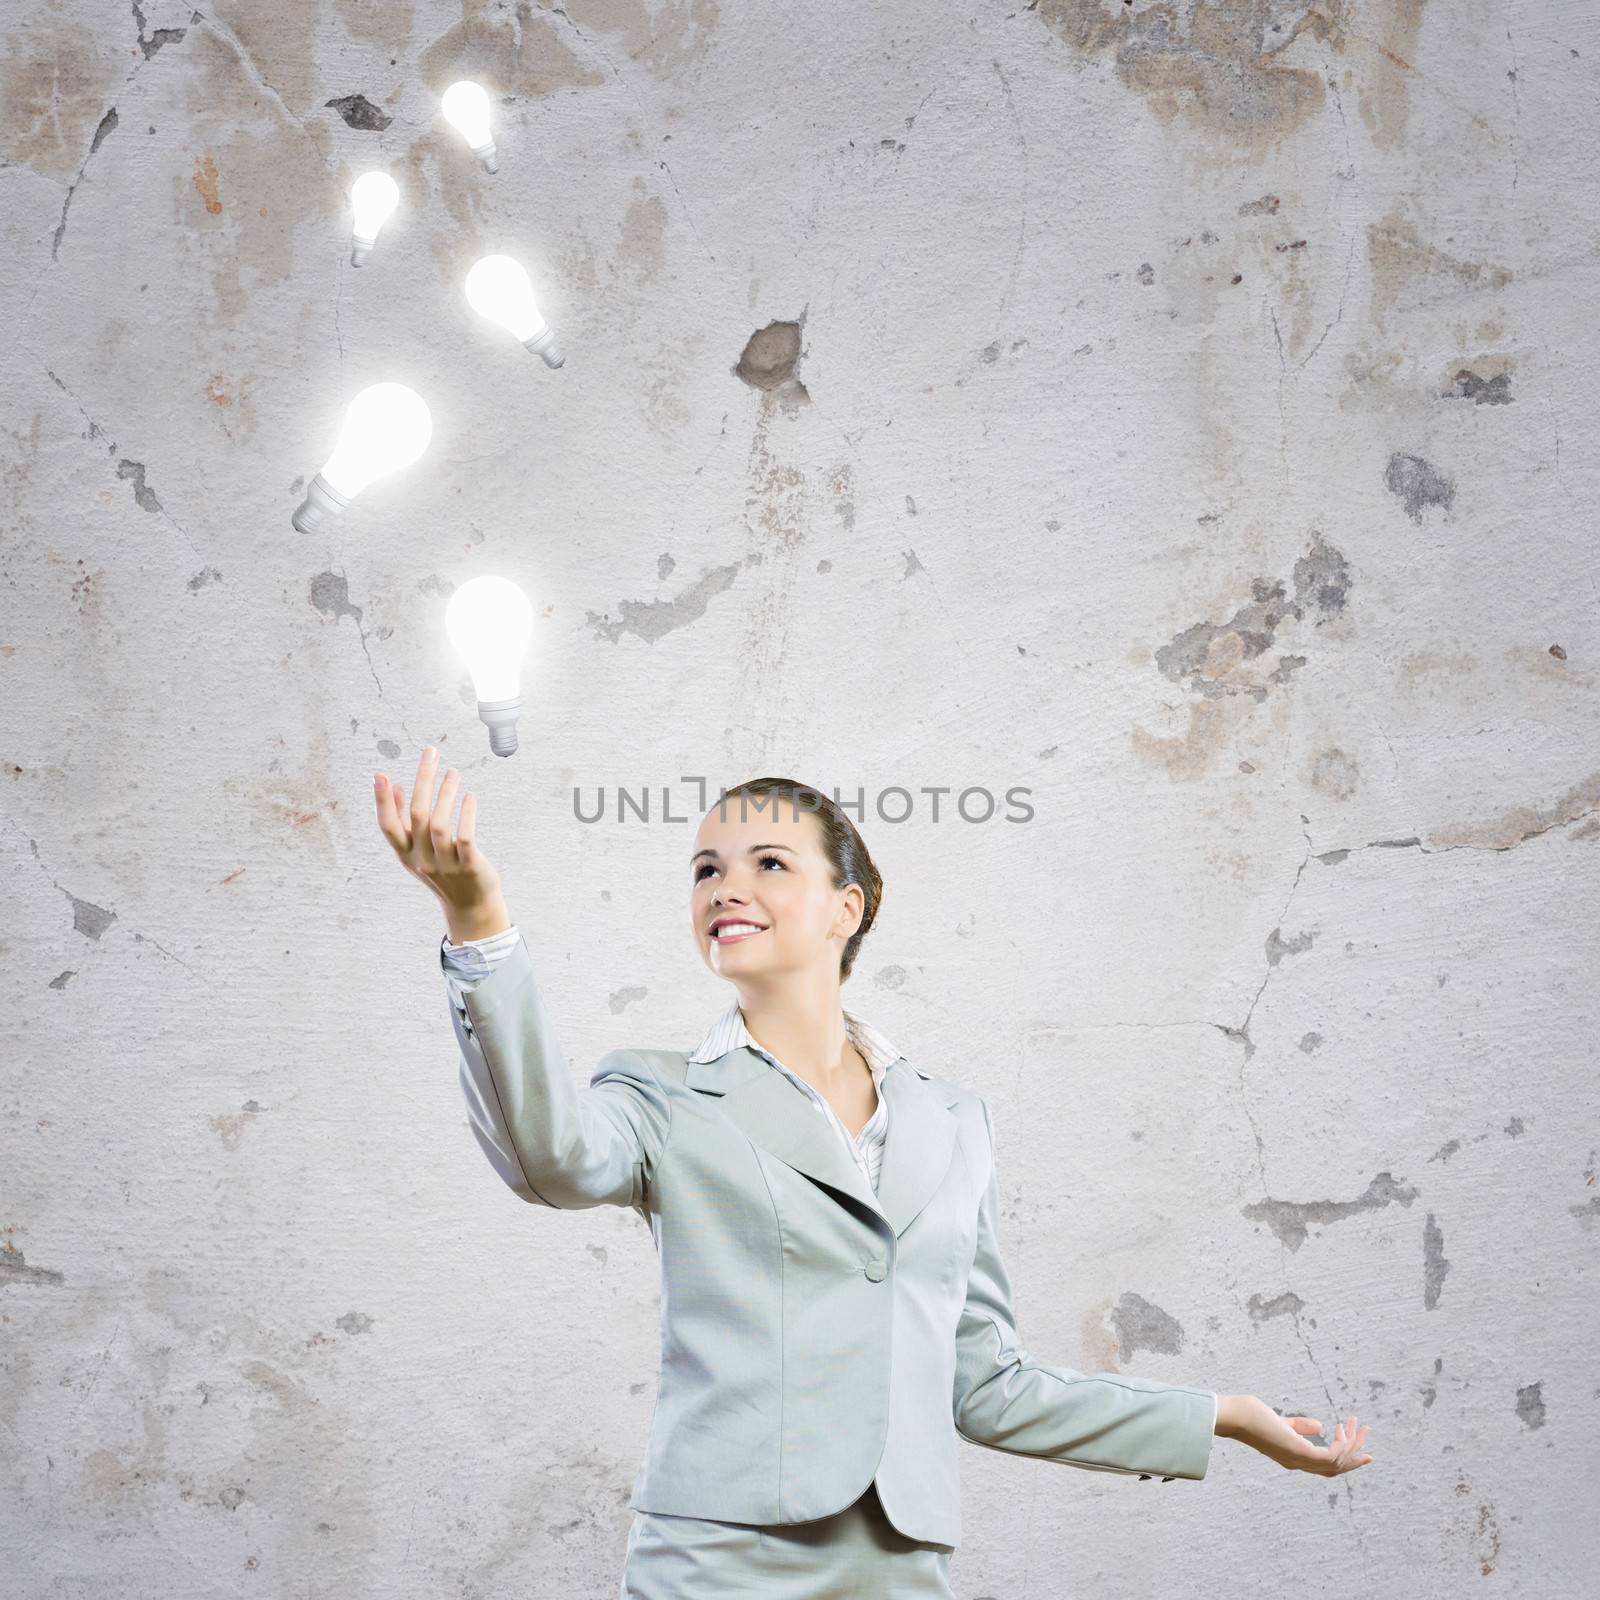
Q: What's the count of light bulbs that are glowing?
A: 5